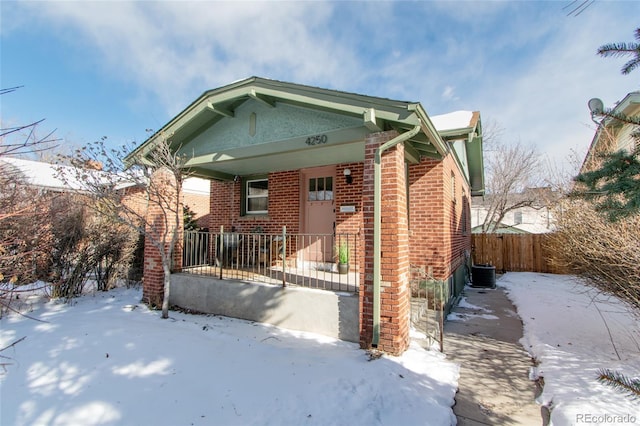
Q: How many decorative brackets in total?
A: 3